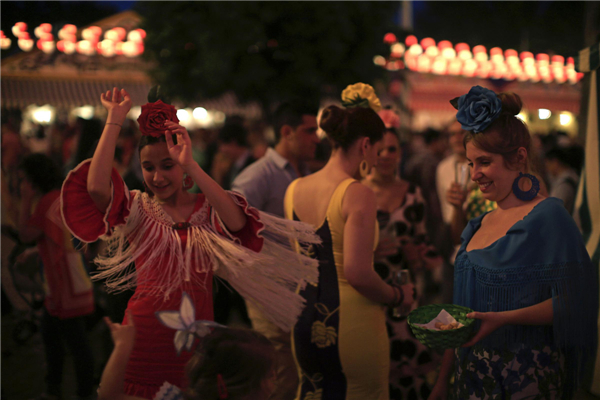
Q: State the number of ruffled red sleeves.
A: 2